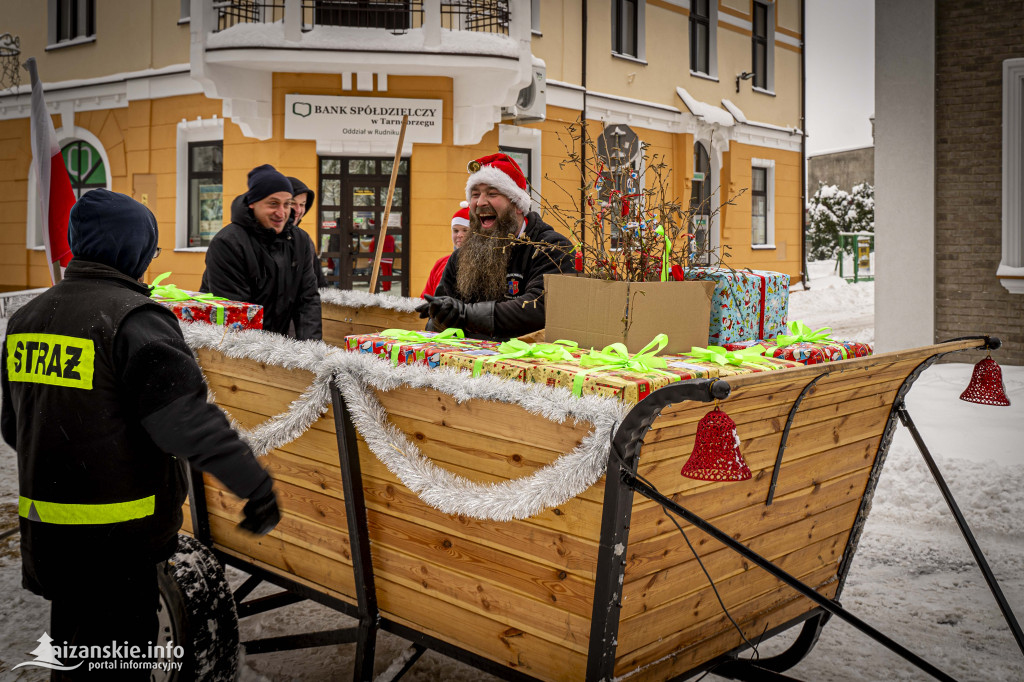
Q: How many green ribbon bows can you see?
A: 6